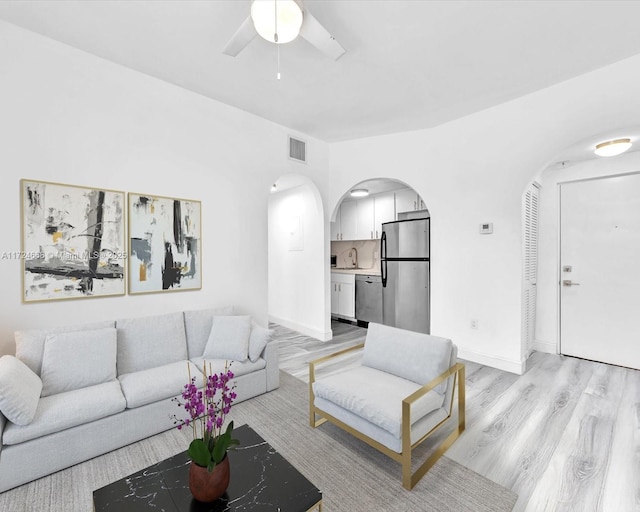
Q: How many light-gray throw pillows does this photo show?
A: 4